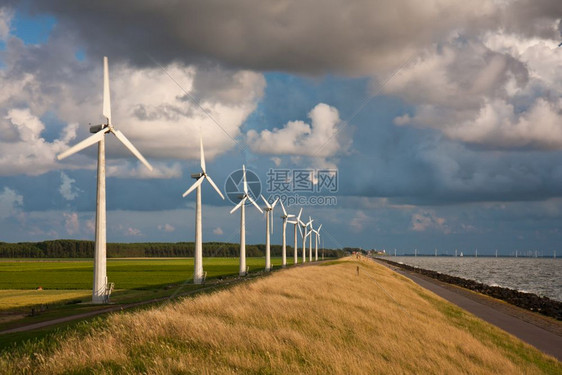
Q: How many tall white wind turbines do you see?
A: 9